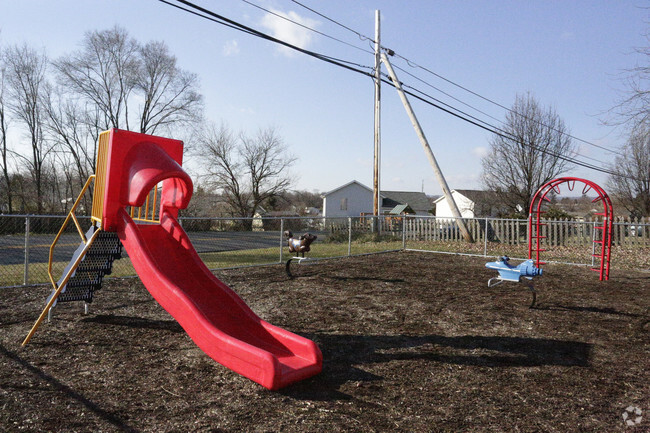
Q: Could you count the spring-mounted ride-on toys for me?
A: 2